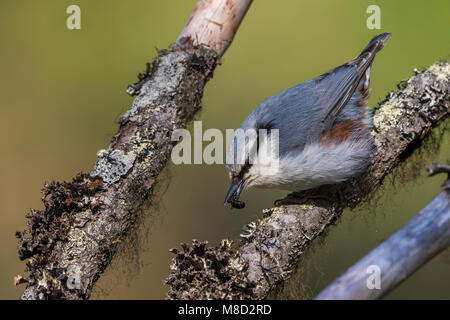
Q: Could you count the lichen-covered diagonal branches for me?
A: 2